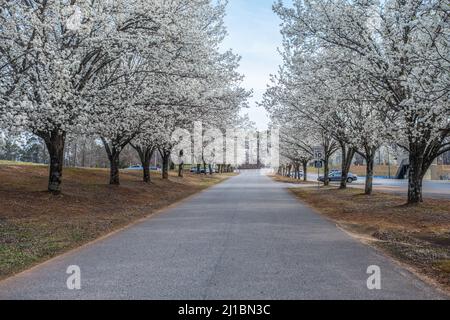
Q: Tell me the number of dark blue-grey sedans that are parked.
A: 1